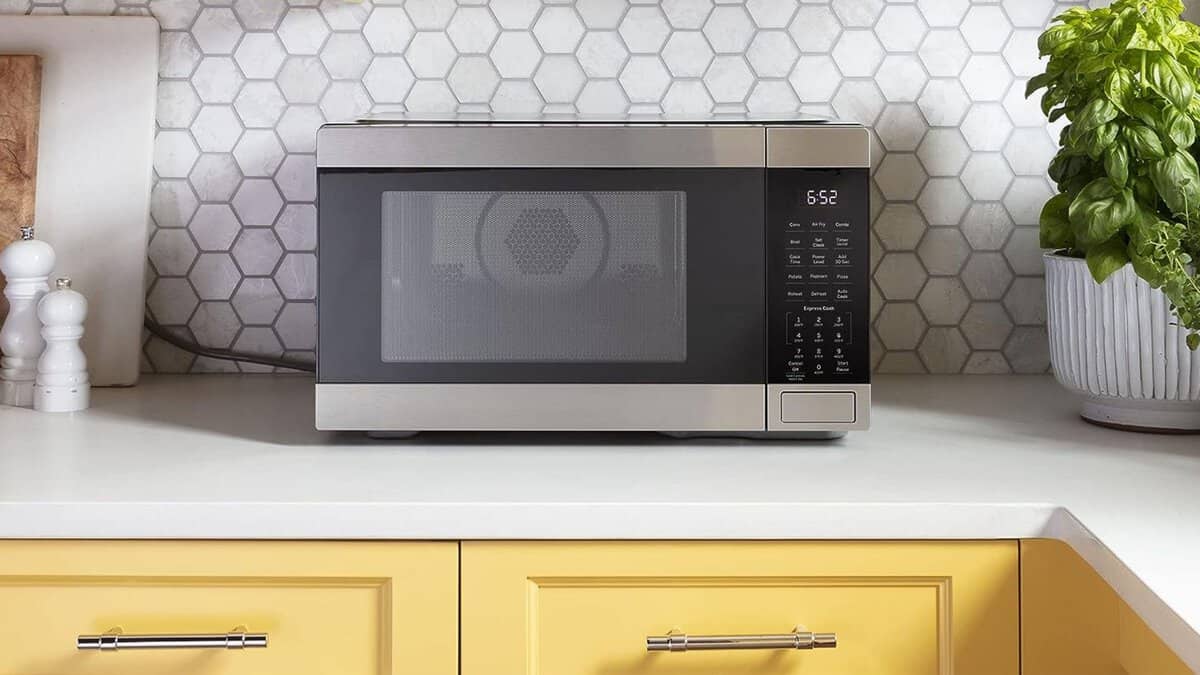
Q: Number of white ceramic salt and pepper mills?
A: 2